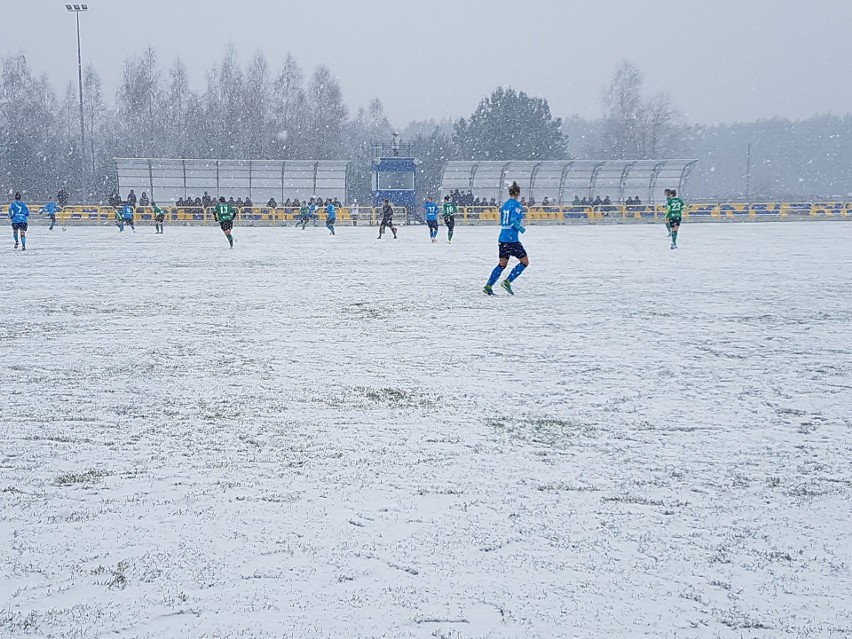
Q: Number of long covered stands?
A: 2